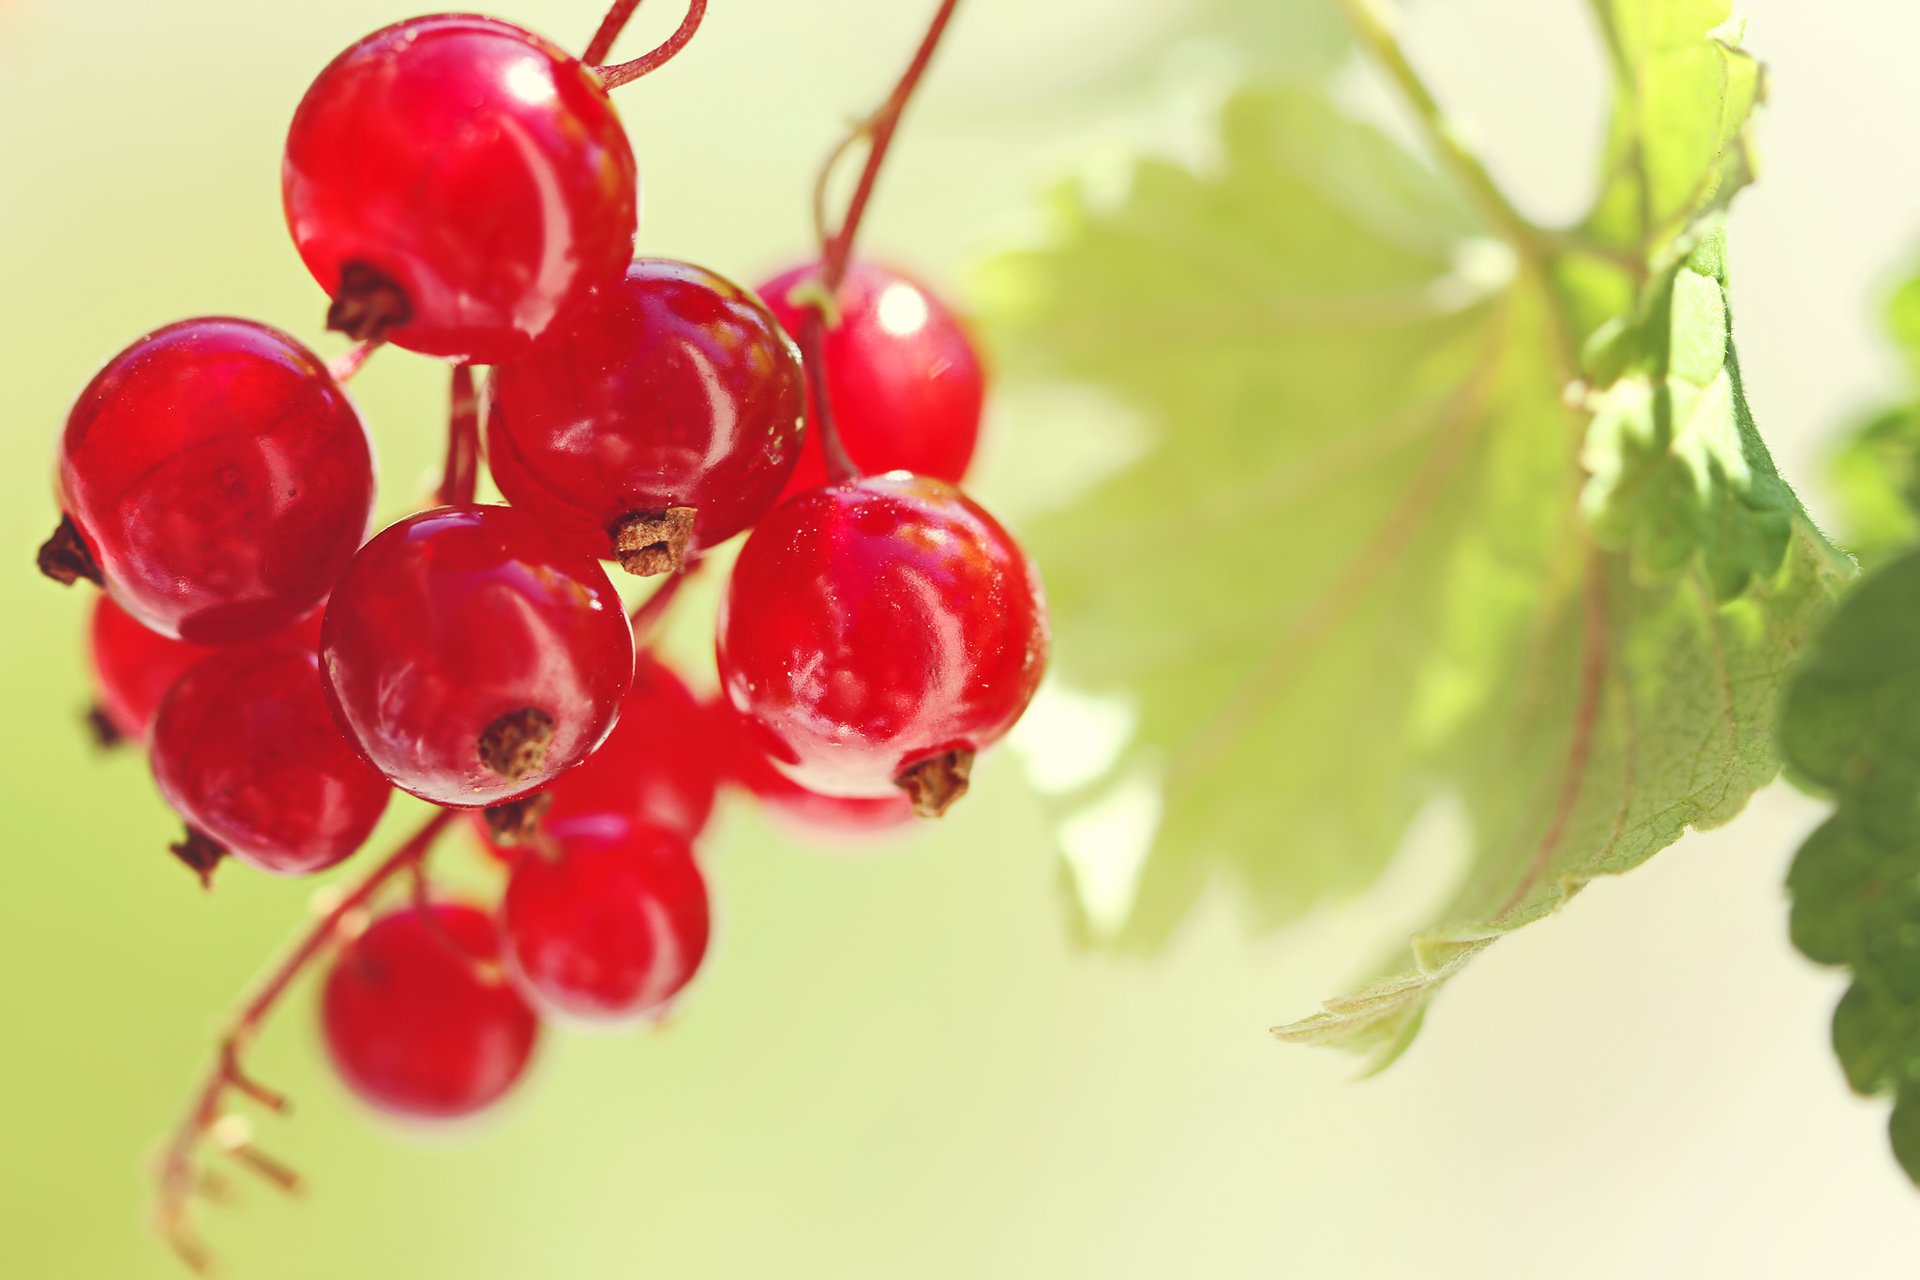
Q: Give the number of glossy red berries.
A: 12